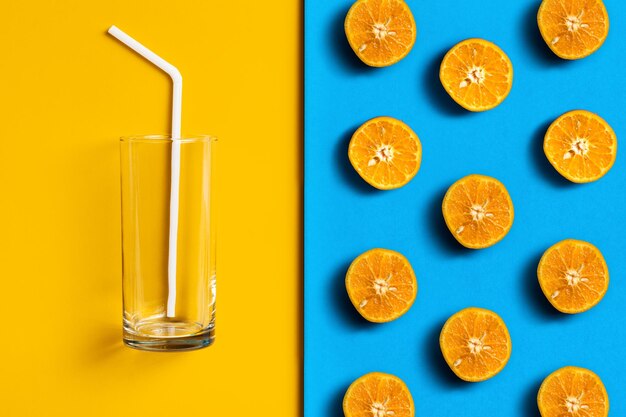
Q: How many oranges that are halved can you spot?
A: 11